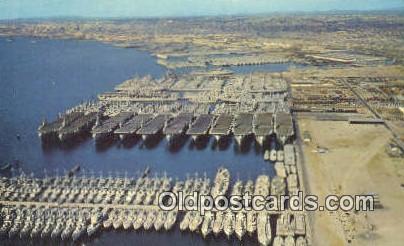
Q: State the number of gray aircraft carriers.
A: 11